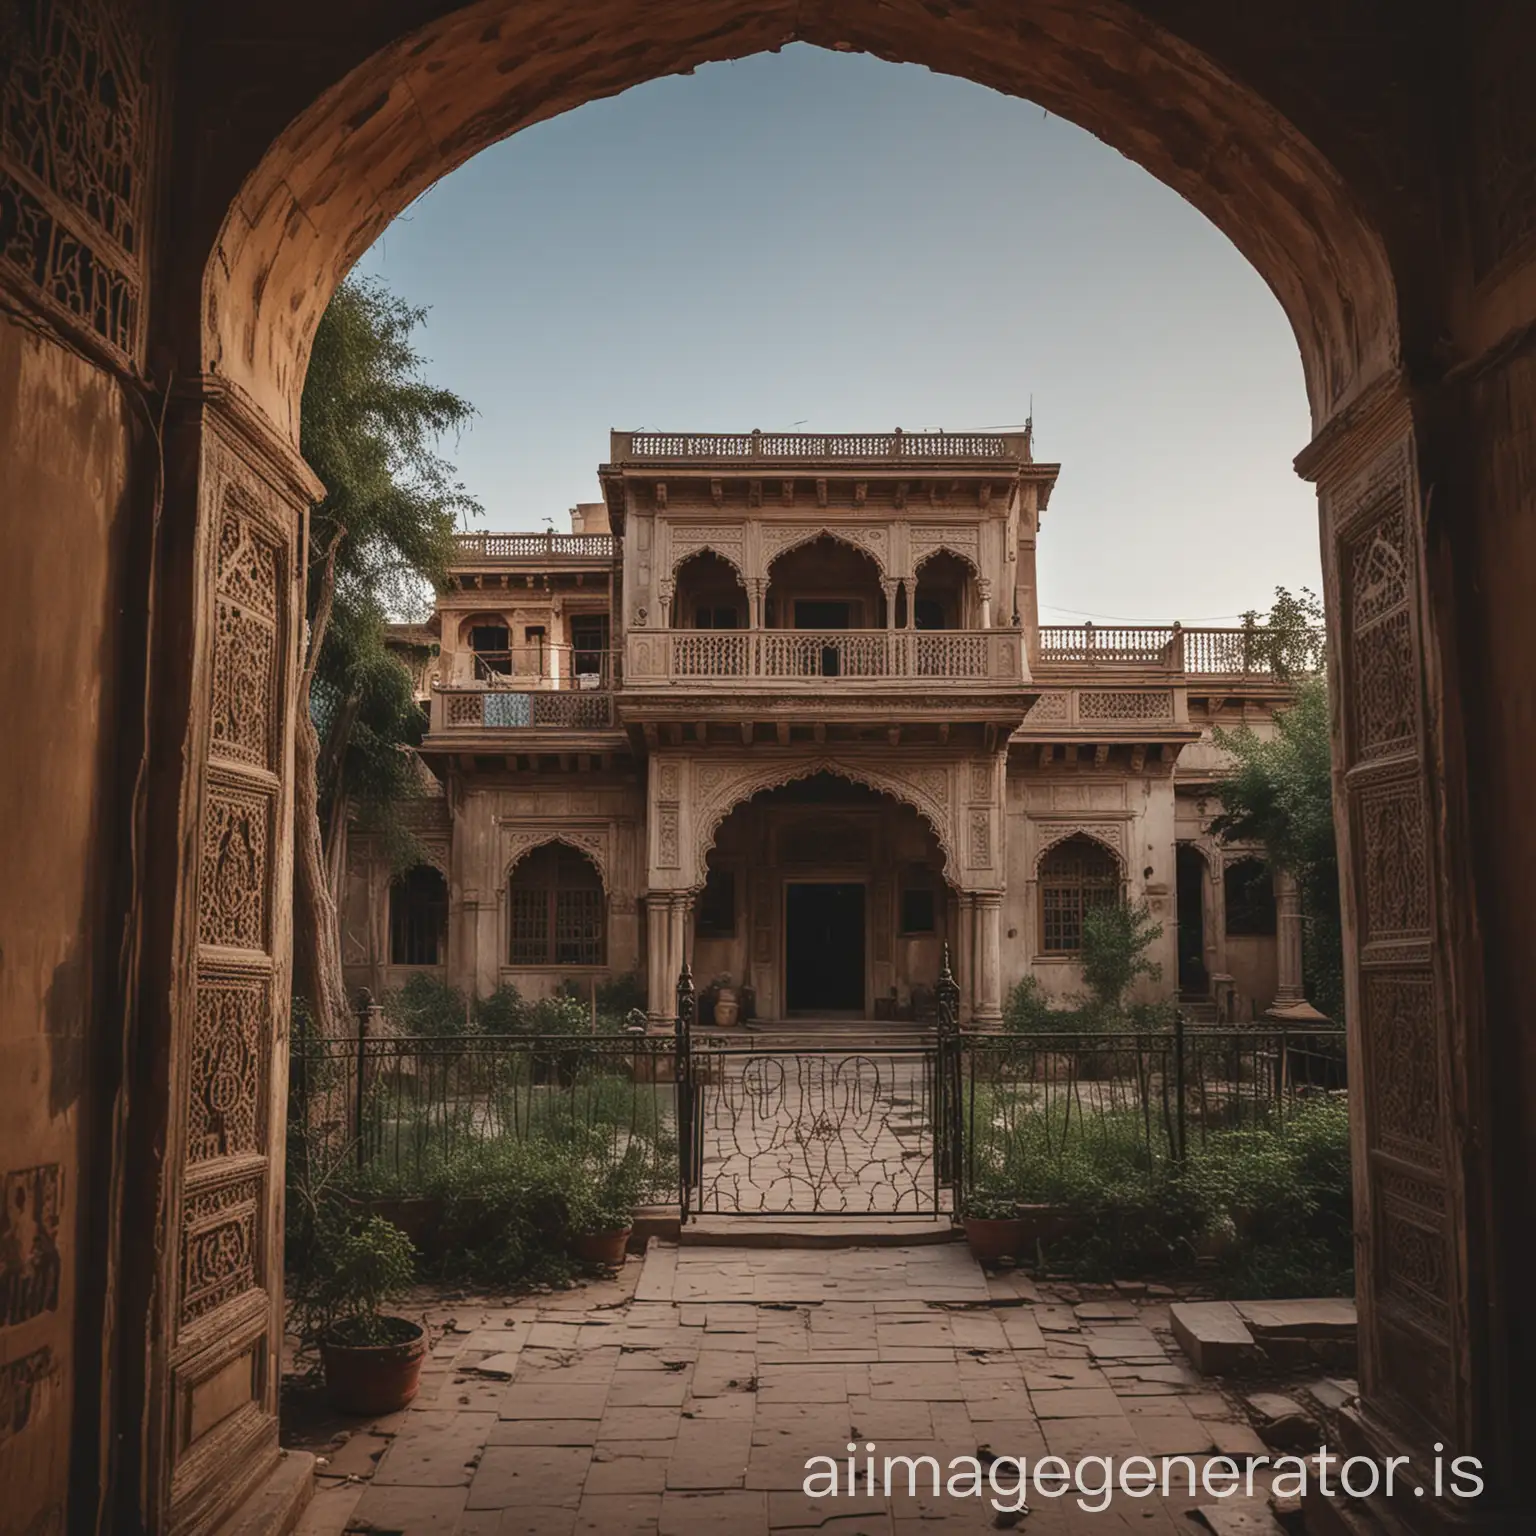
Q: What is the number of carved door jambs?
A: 2